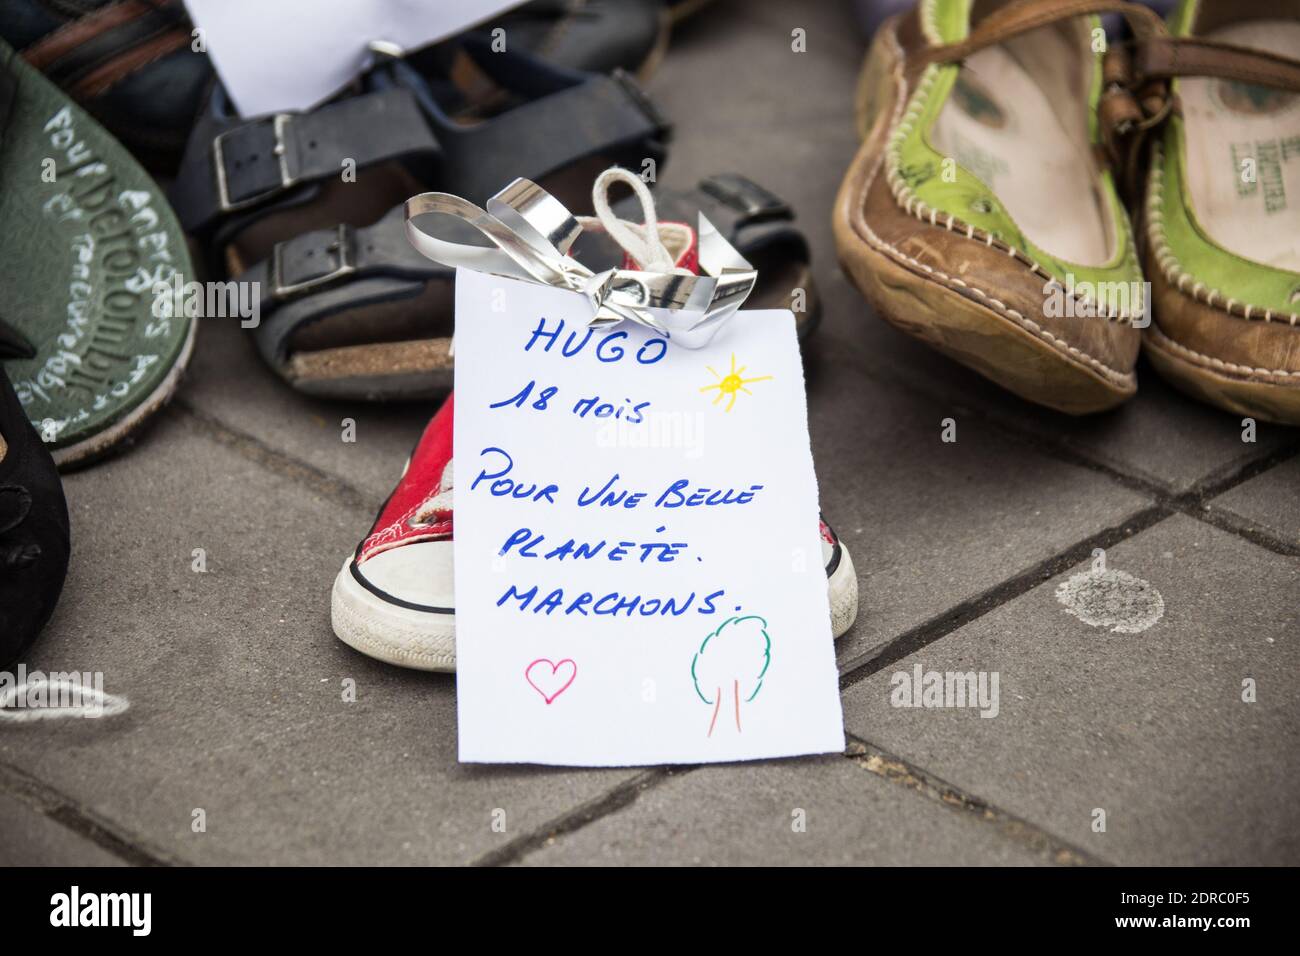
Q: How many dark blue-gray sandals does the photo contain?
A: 2